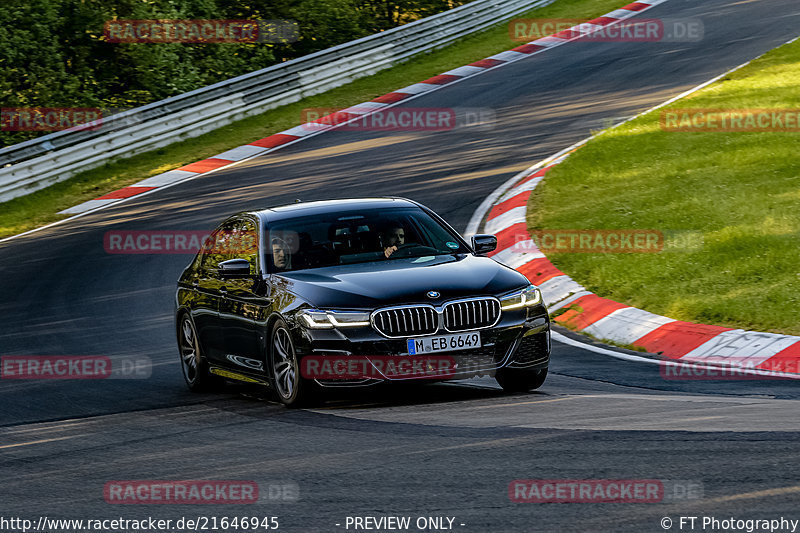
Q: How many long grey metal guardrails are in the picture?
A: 1